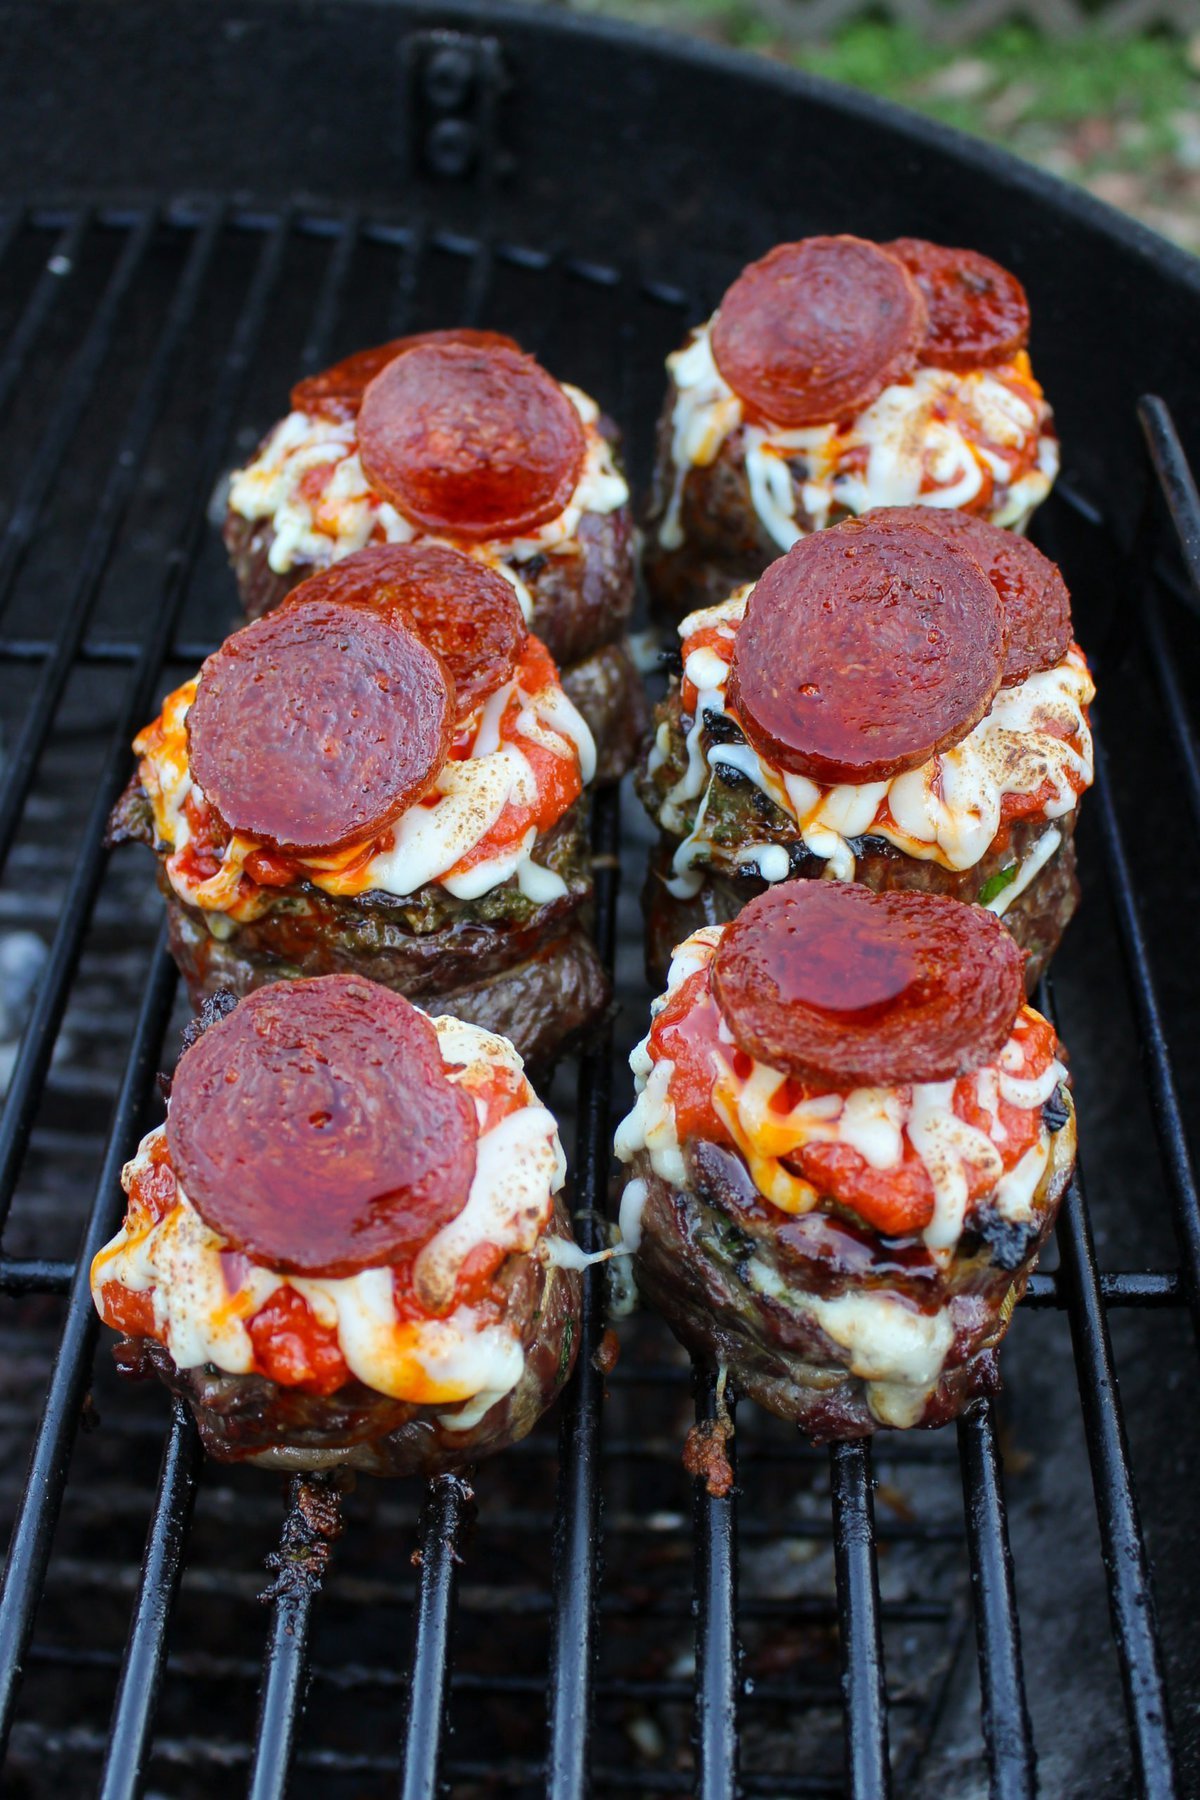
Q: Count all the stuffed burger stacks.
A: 6